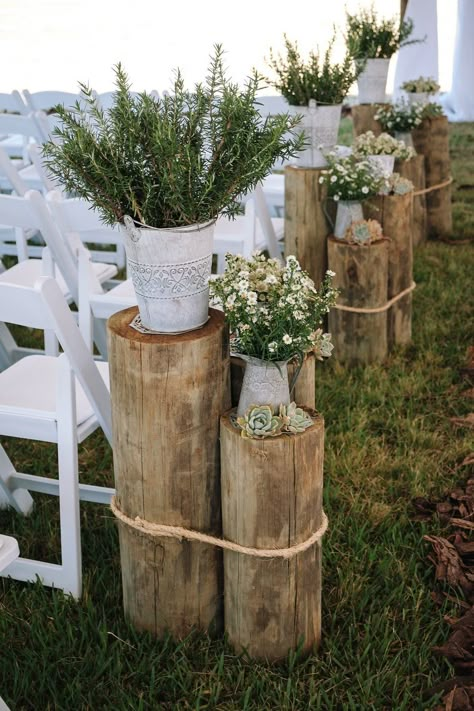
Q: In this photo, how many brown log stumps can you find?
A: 9